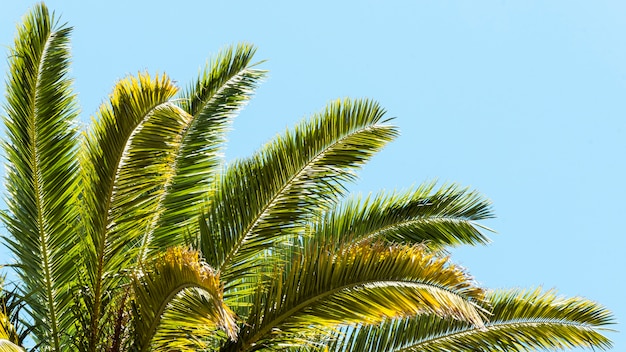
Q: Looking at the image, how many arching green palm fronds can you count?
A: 8